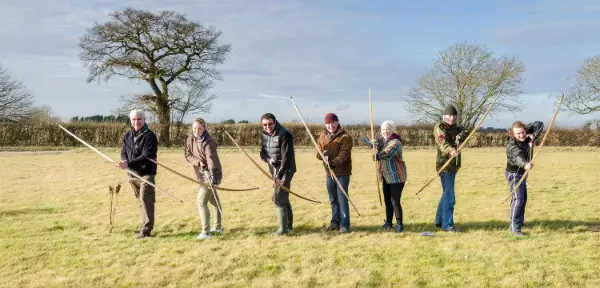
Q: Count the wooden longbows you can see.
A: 7